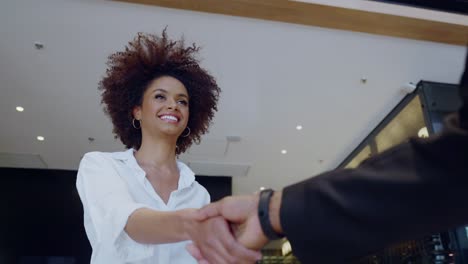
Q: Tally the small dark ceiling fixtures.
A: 4